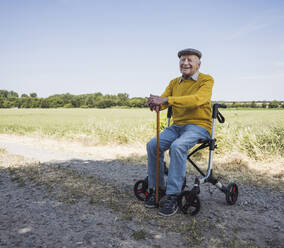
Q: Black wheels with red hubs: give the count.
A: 3